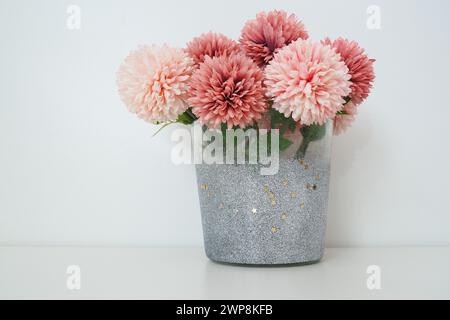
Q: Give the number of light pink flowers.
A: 2